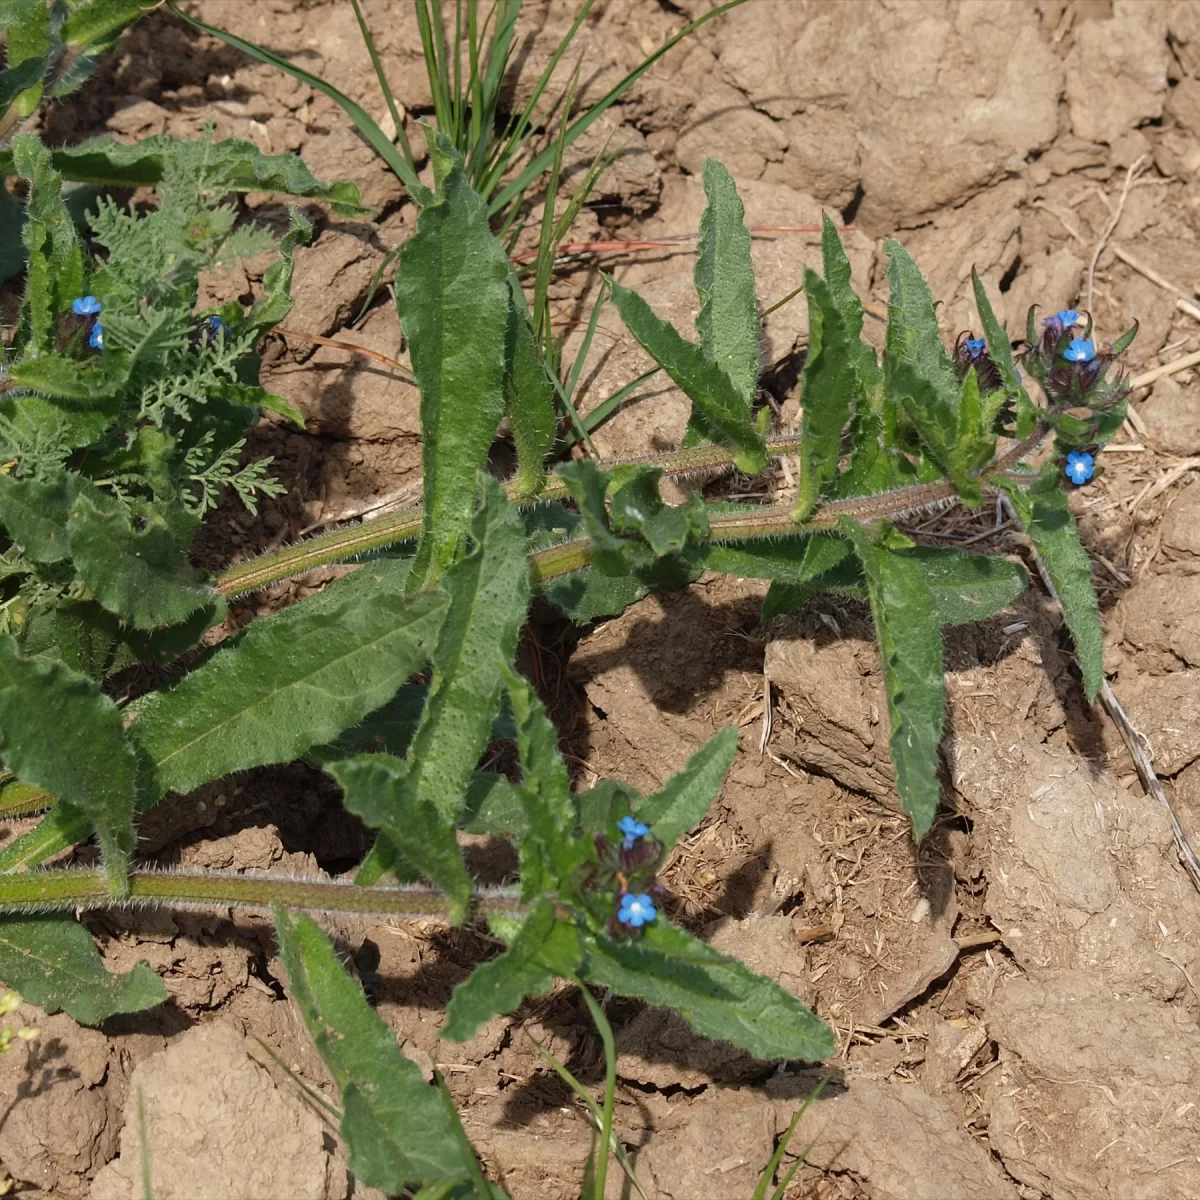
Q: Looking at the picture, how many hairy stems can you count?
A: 3